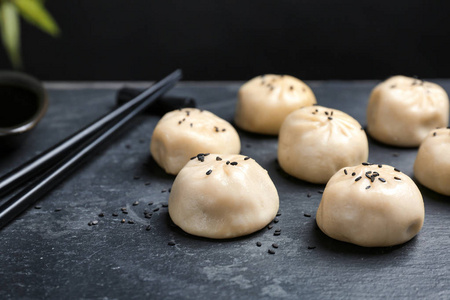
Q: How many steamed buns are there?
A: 7